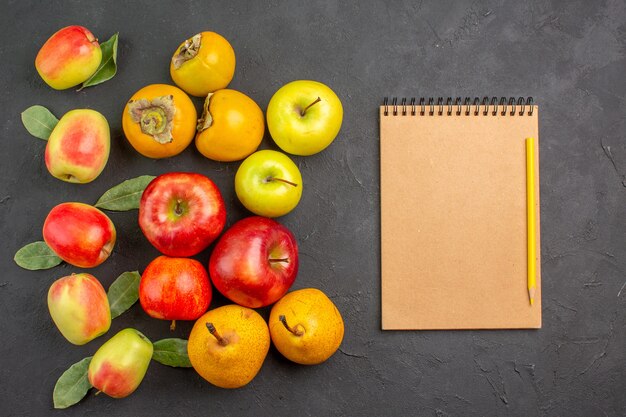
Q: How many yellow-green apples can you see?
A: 2